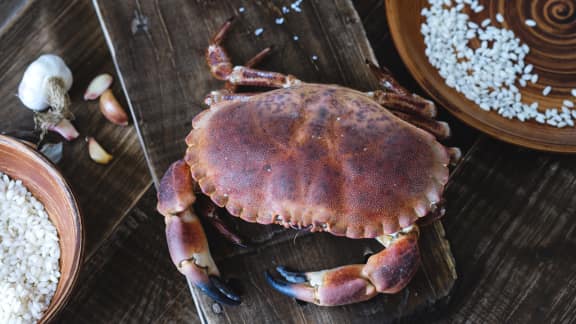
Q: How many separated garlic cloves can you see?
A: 4